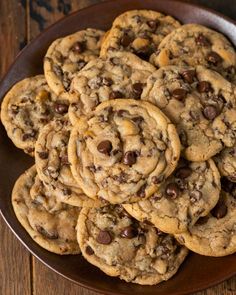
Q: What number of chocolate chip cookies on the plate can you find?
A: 13